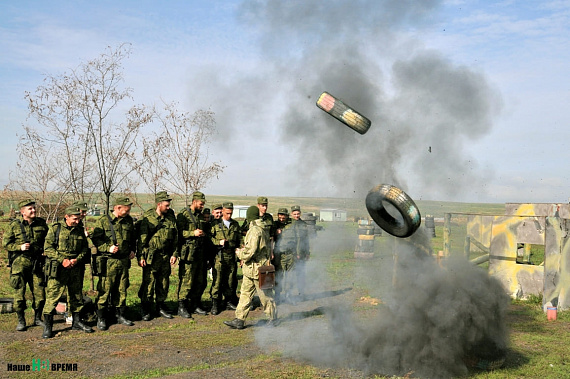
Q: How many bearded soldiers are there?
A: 2